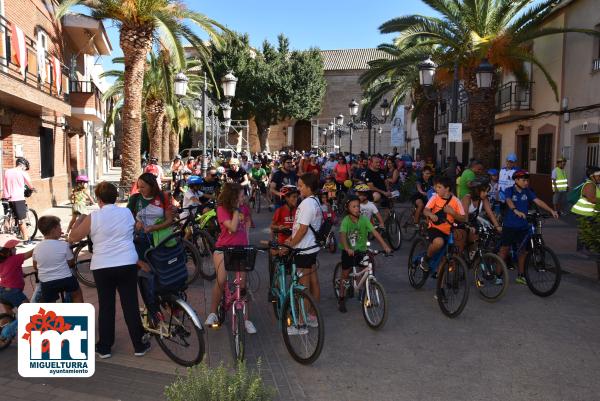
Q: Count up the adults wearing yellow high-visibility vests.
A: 2